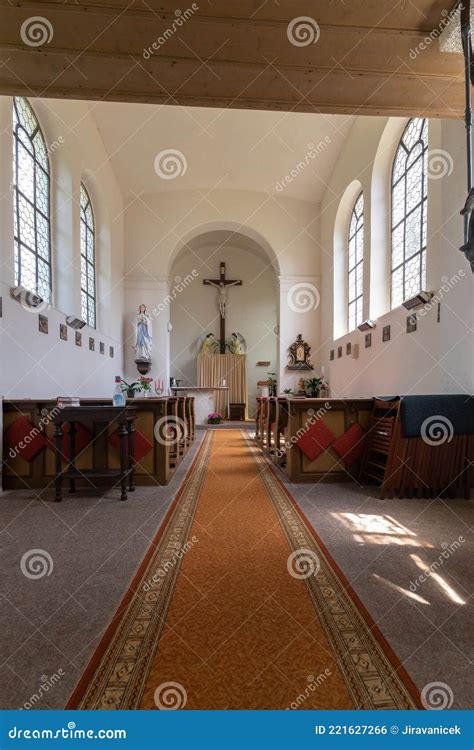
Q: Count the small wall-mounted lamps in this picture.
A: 4